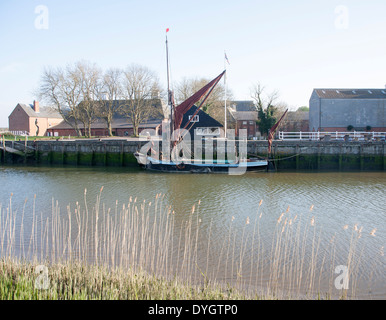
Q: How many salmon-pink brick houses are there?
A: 1